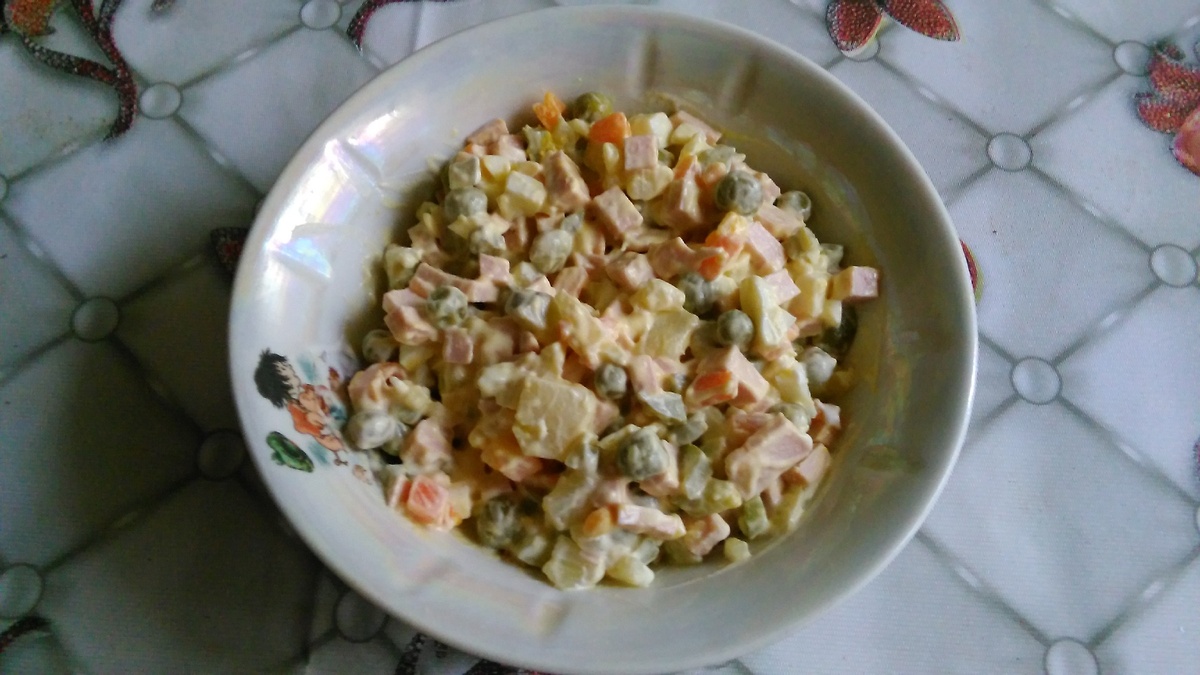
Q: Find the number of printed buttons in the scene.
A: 14